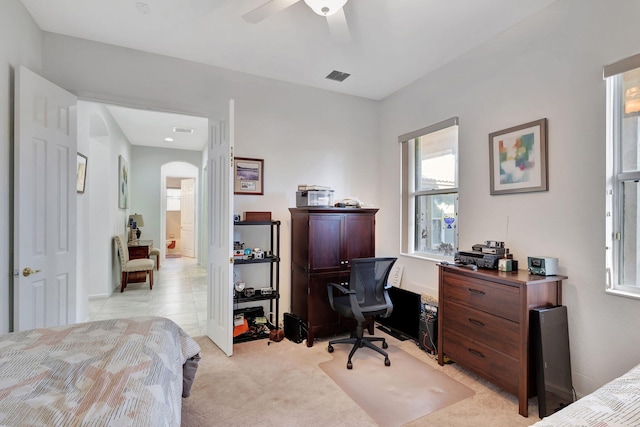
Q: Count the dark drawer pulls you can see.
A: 3